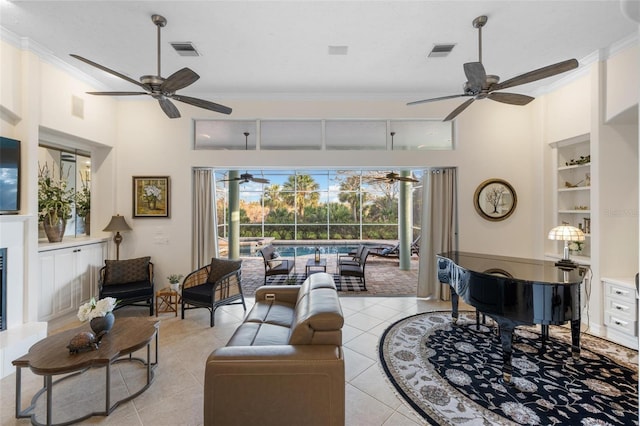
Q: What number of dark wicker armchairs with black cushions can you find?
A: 2